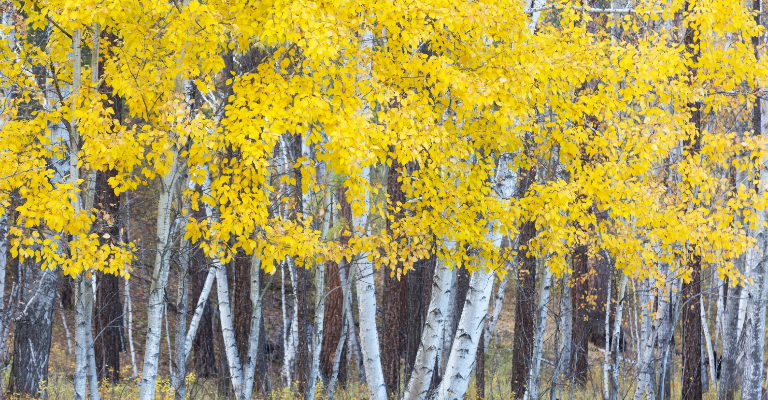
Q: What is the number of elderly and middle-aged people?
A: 0